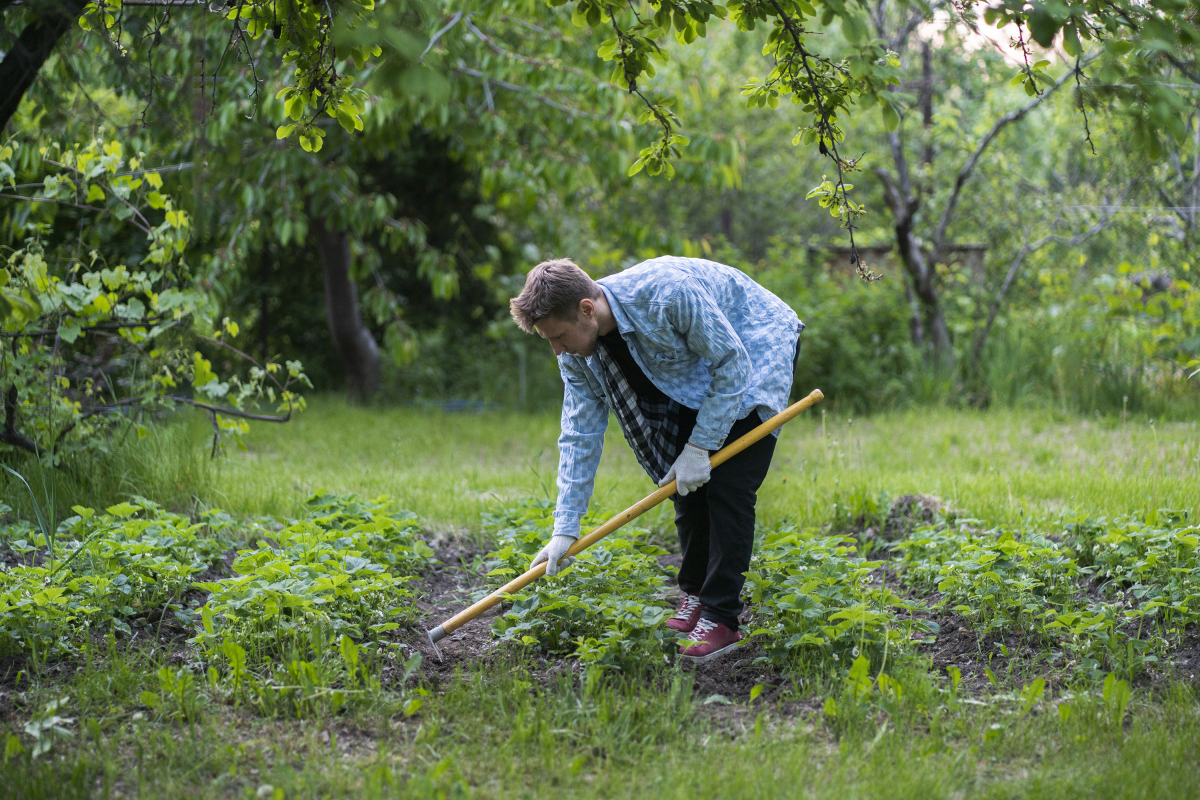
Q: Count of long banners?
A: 0